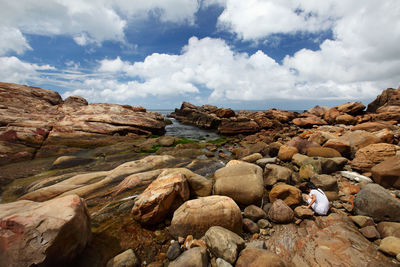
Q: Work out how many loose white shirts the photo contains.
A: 1